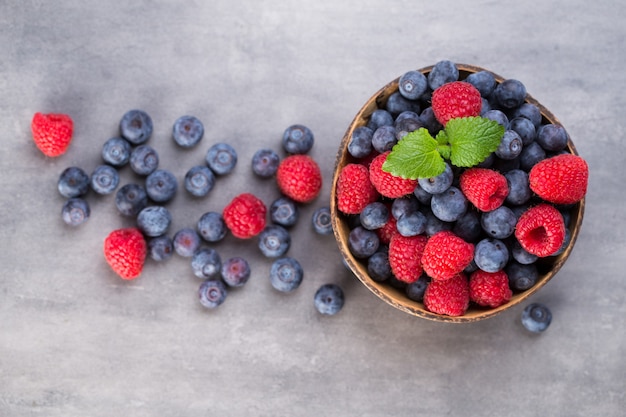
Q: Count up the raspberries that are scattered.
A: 4